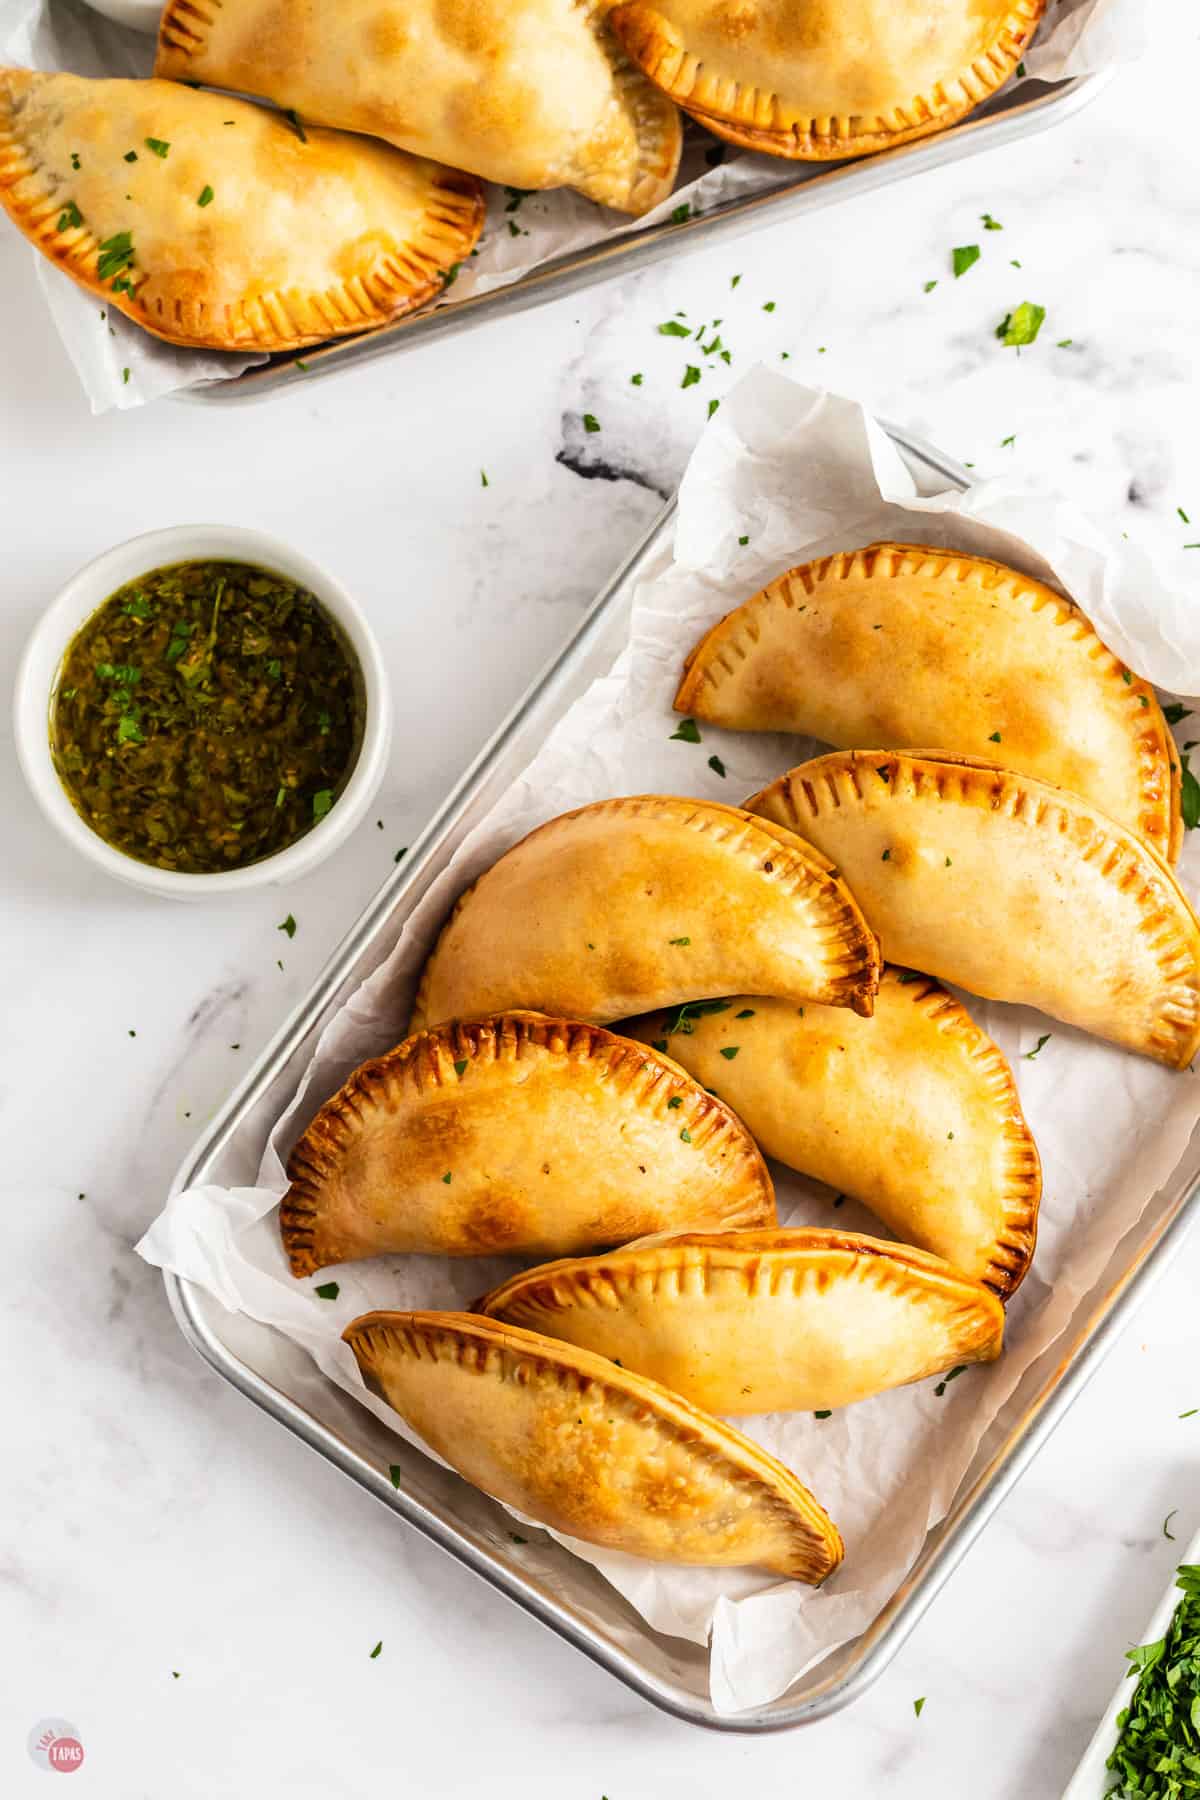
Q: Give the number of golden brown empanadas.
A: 10